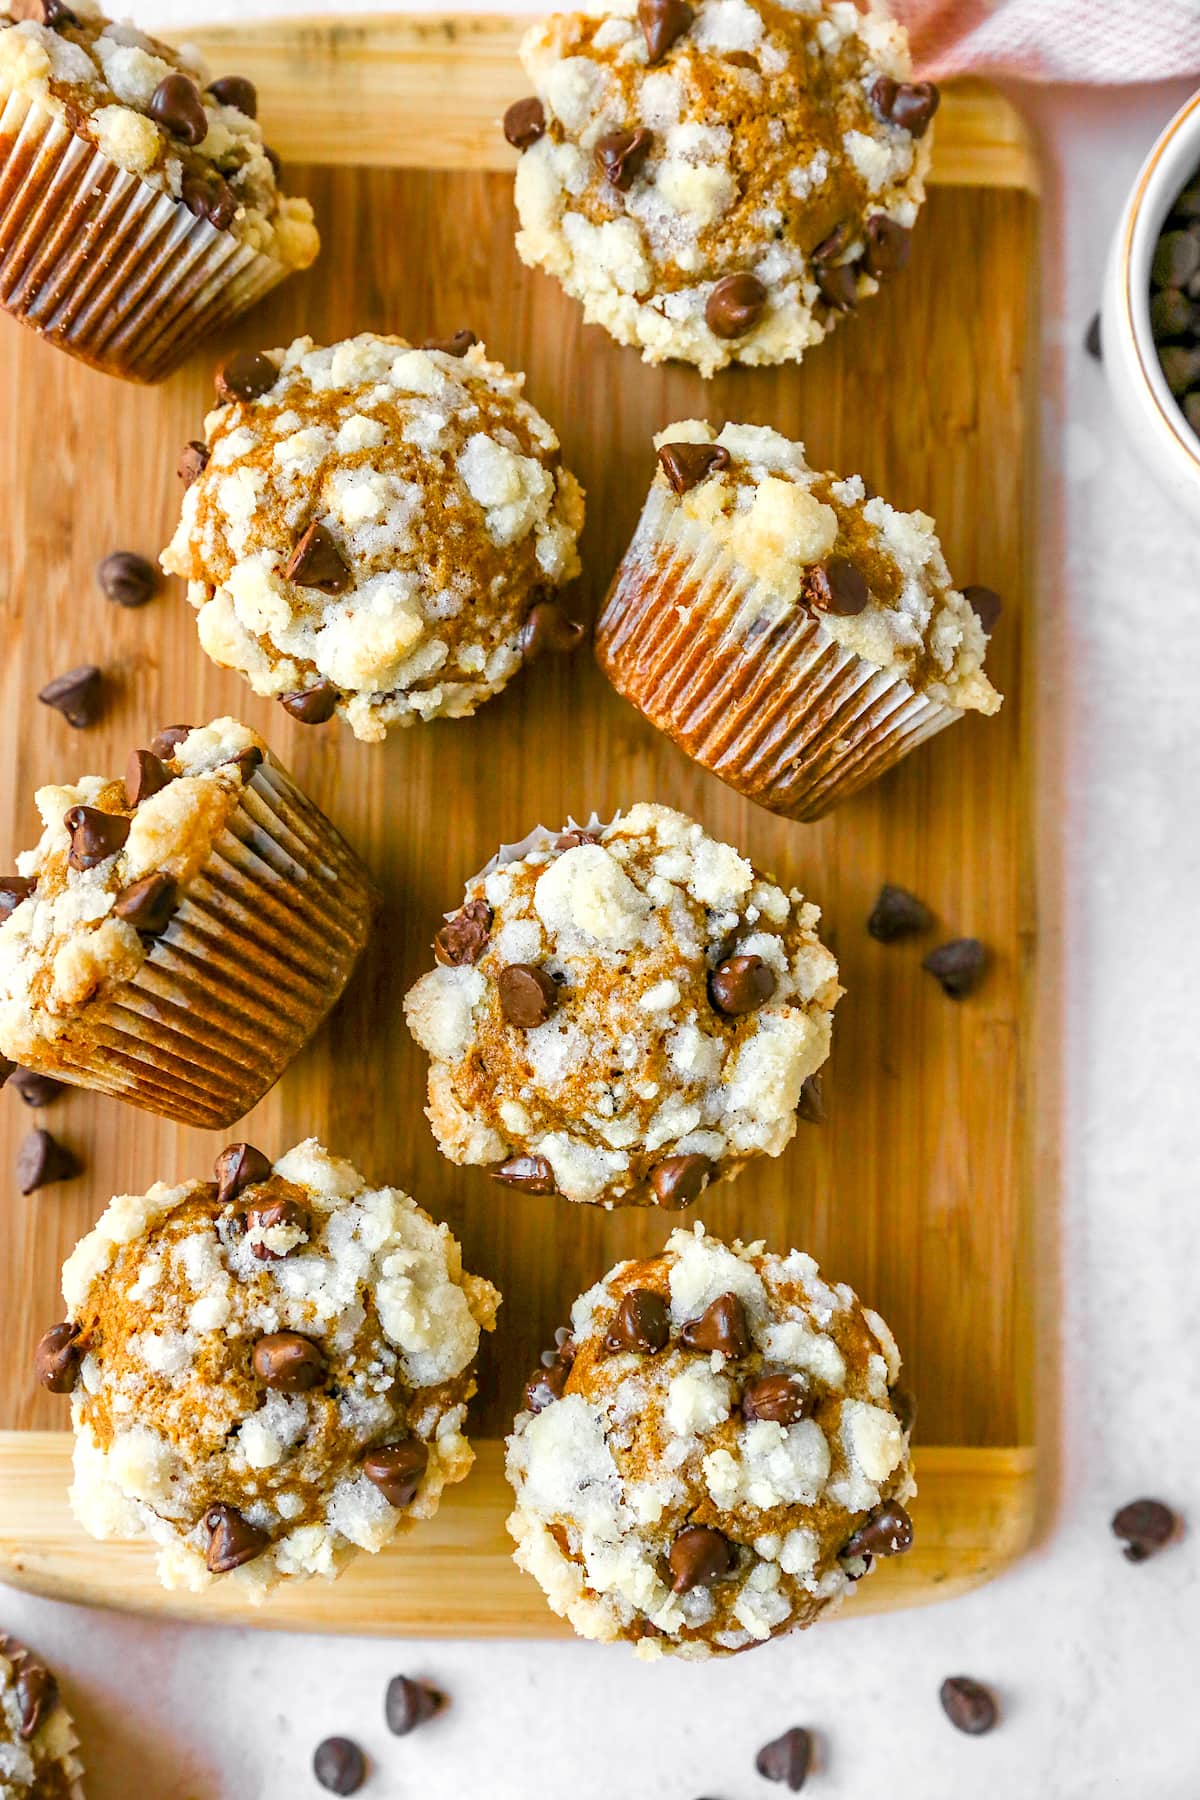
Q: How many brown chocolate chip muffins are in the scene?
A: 9